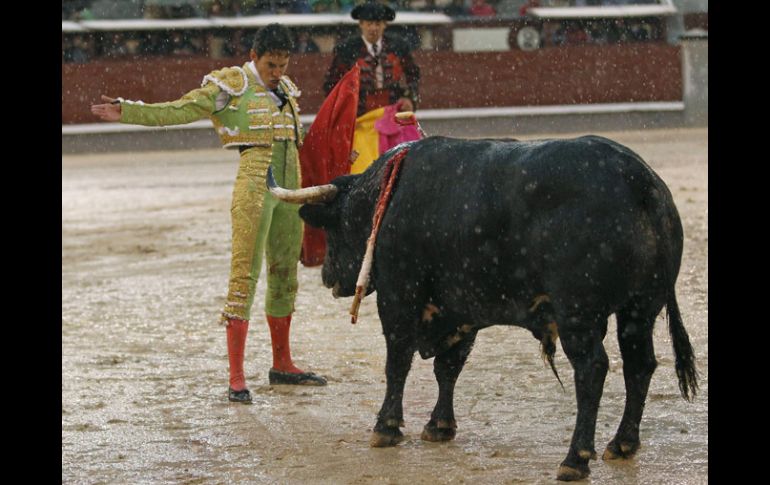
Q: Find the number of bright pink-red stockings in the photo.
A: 2